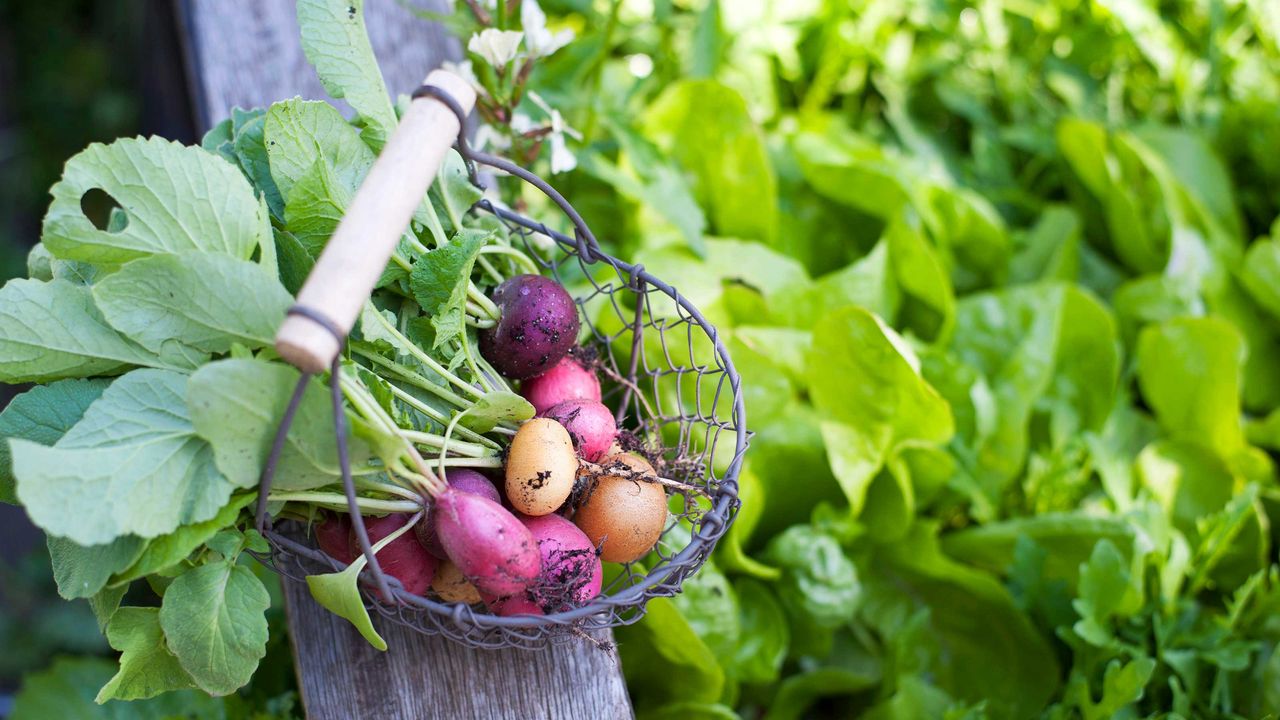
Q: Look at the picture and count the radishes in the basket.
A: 12